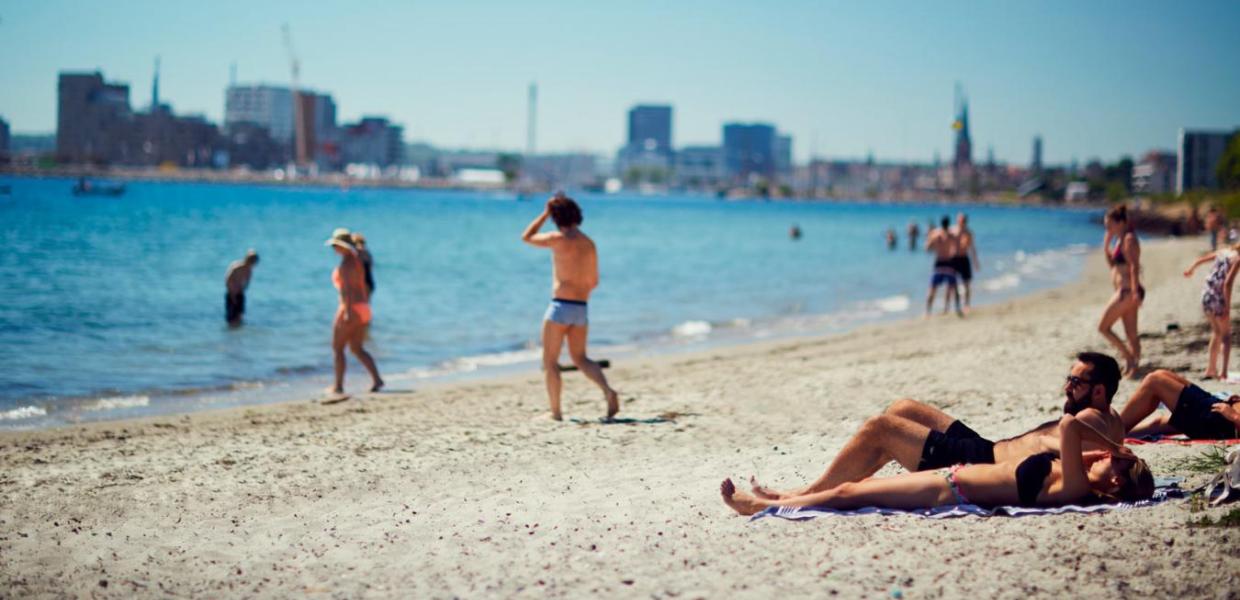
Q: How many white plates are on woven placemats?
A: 0